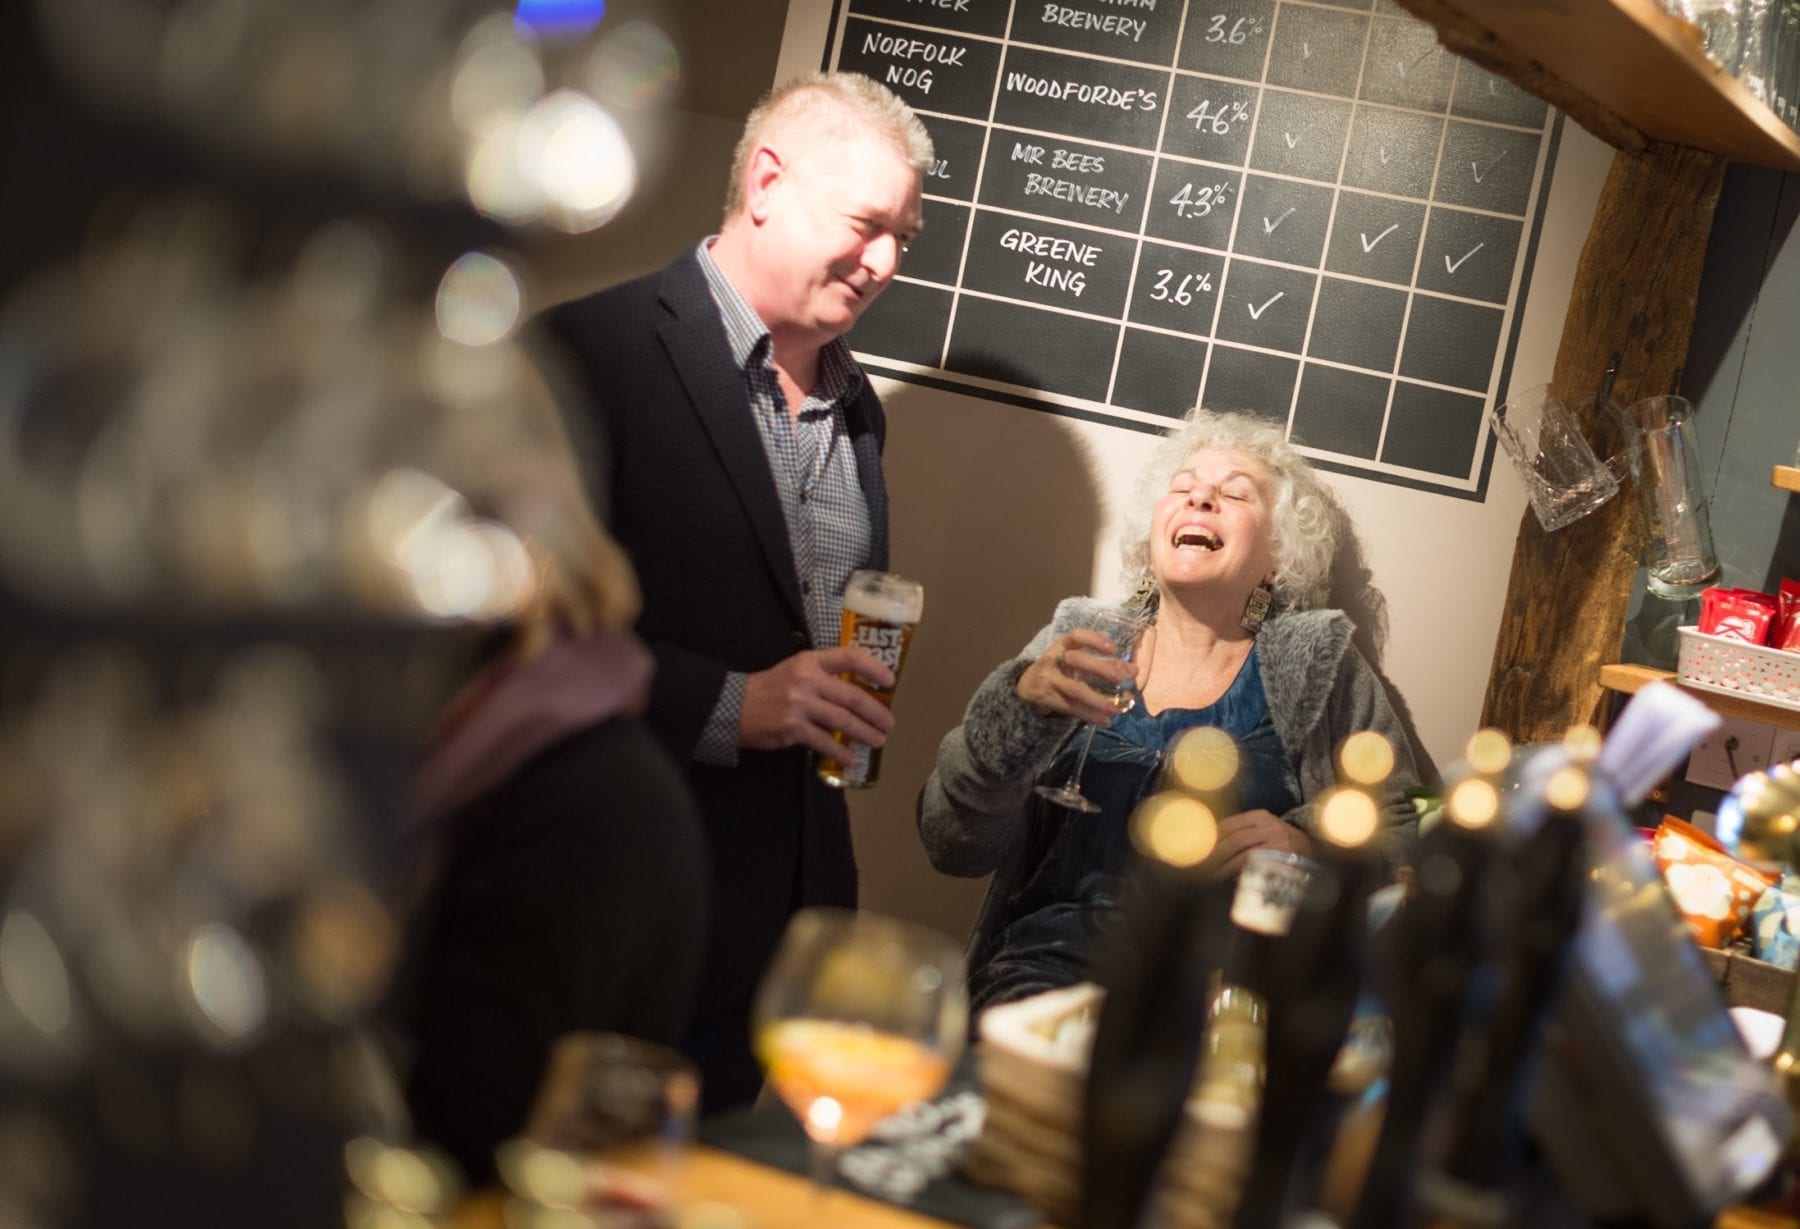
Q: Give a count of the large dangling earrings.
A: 2